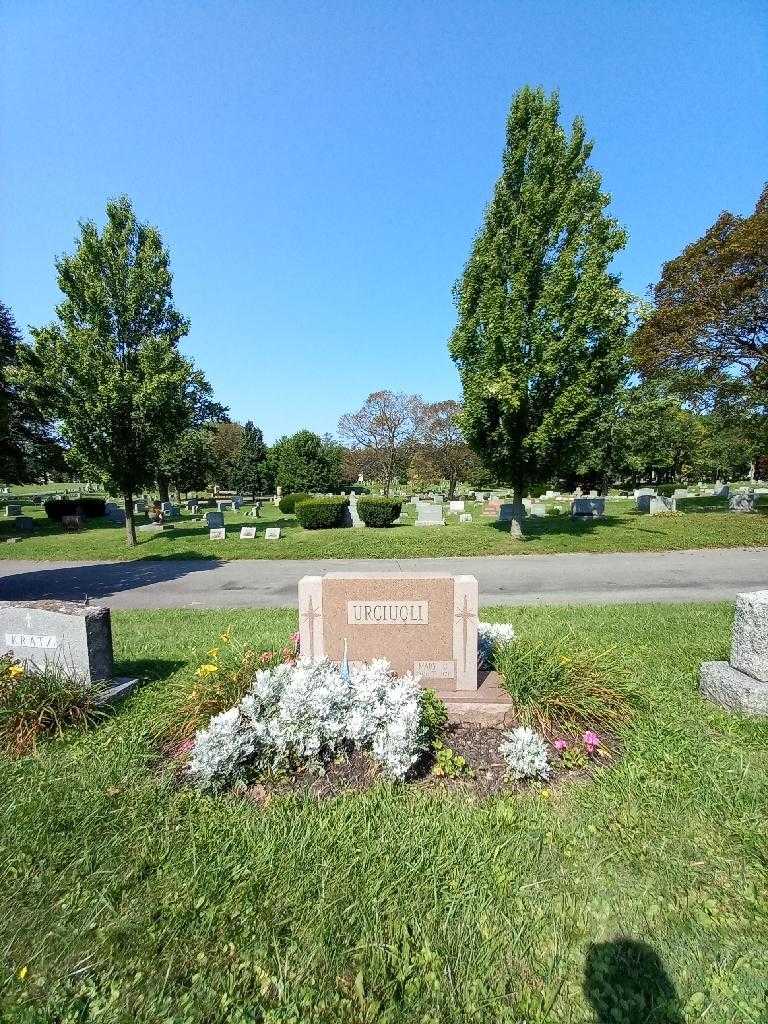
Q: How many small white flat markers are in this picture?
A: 3